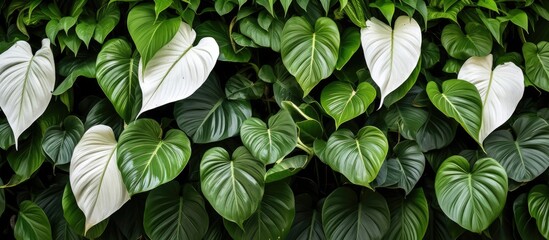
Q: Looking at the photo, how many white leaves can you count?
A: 5